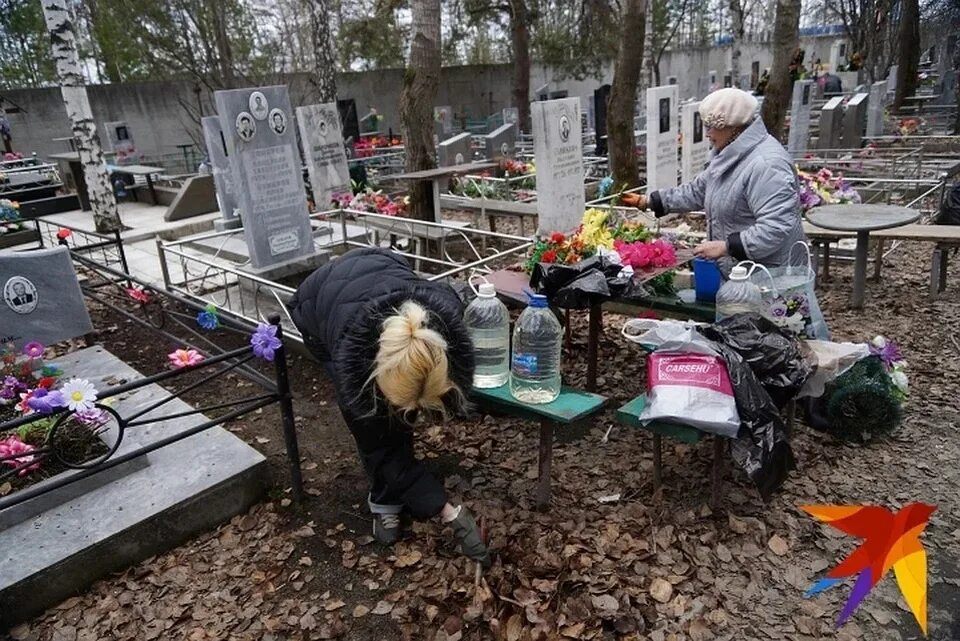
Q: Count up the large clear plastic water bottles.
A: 3